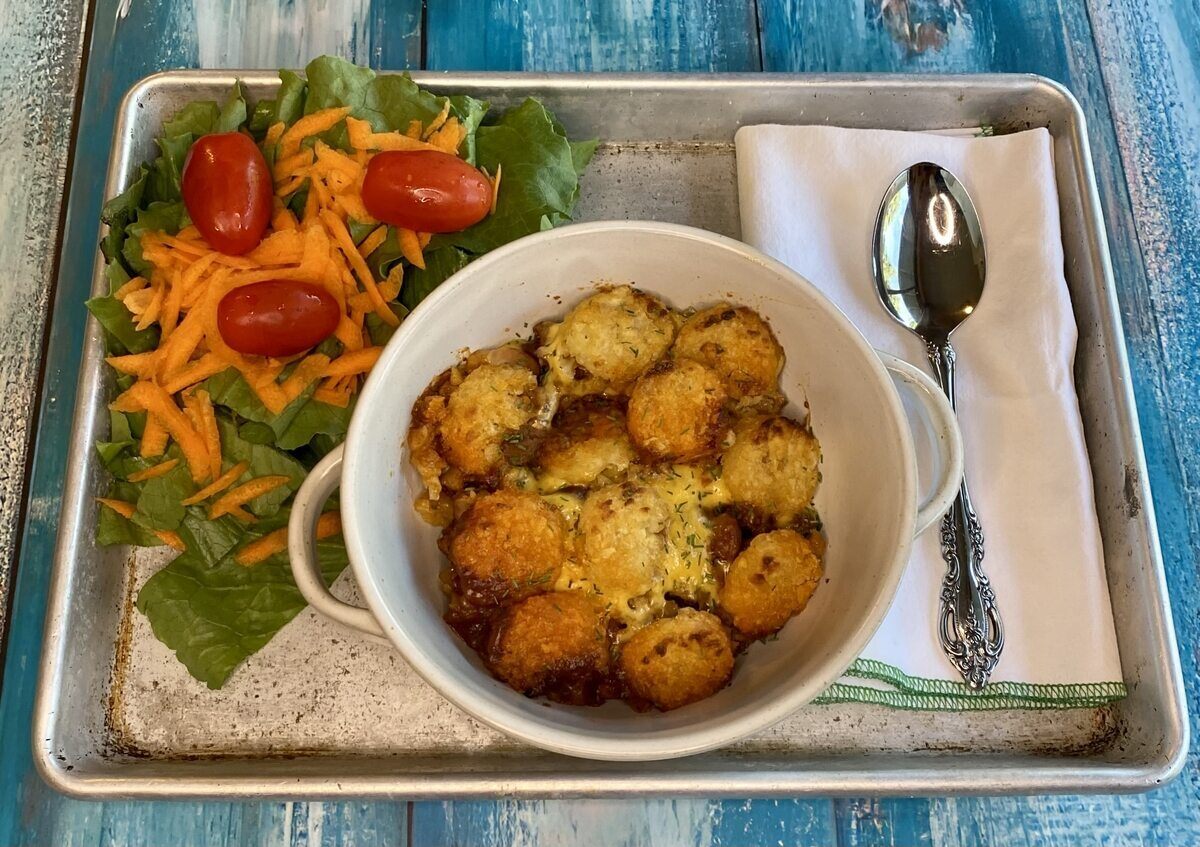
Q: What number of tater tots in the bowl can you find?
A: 11